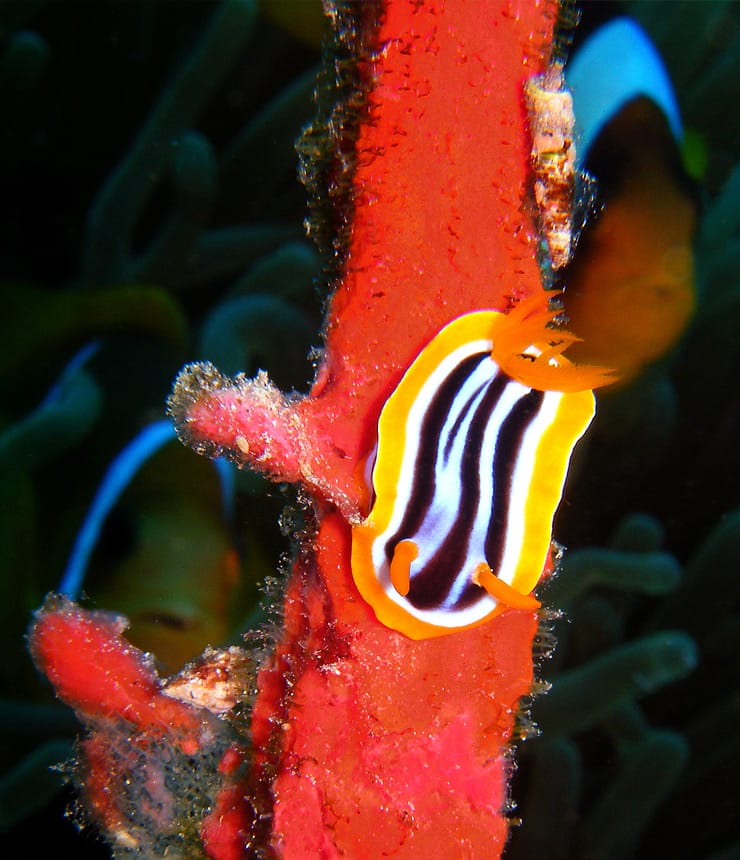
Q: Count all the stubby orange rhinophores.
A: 2